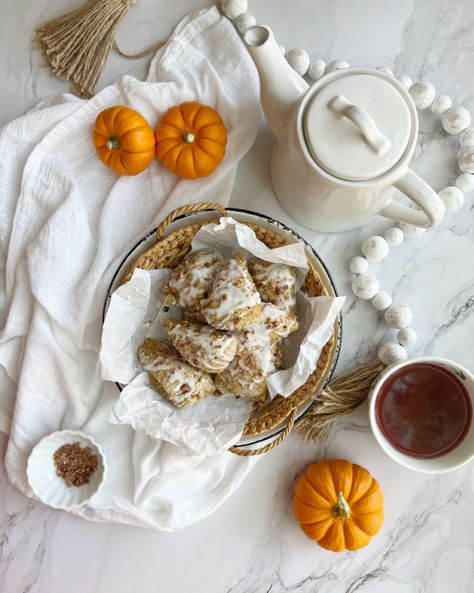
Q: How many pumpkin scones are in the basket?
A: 7